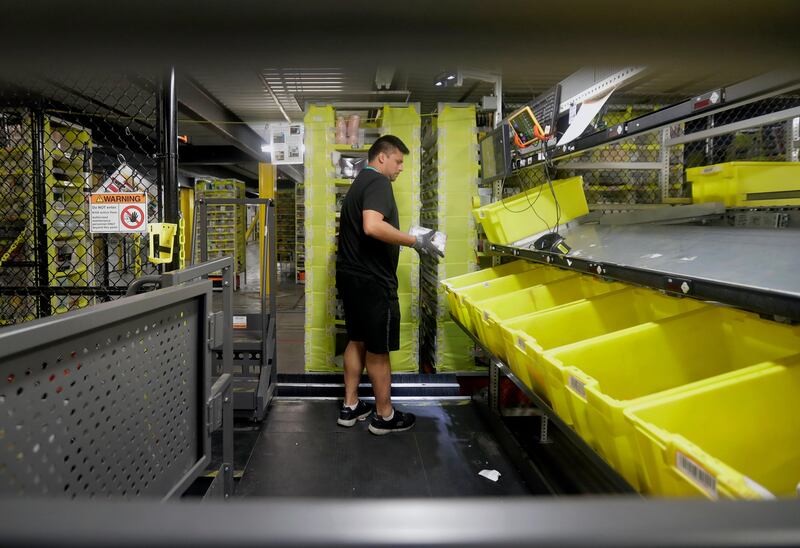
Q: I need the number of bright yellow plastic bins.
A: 8